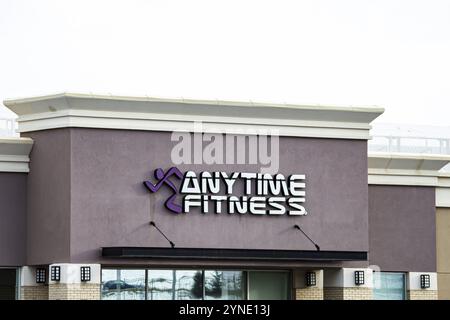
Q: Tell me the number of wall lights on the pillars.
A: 6